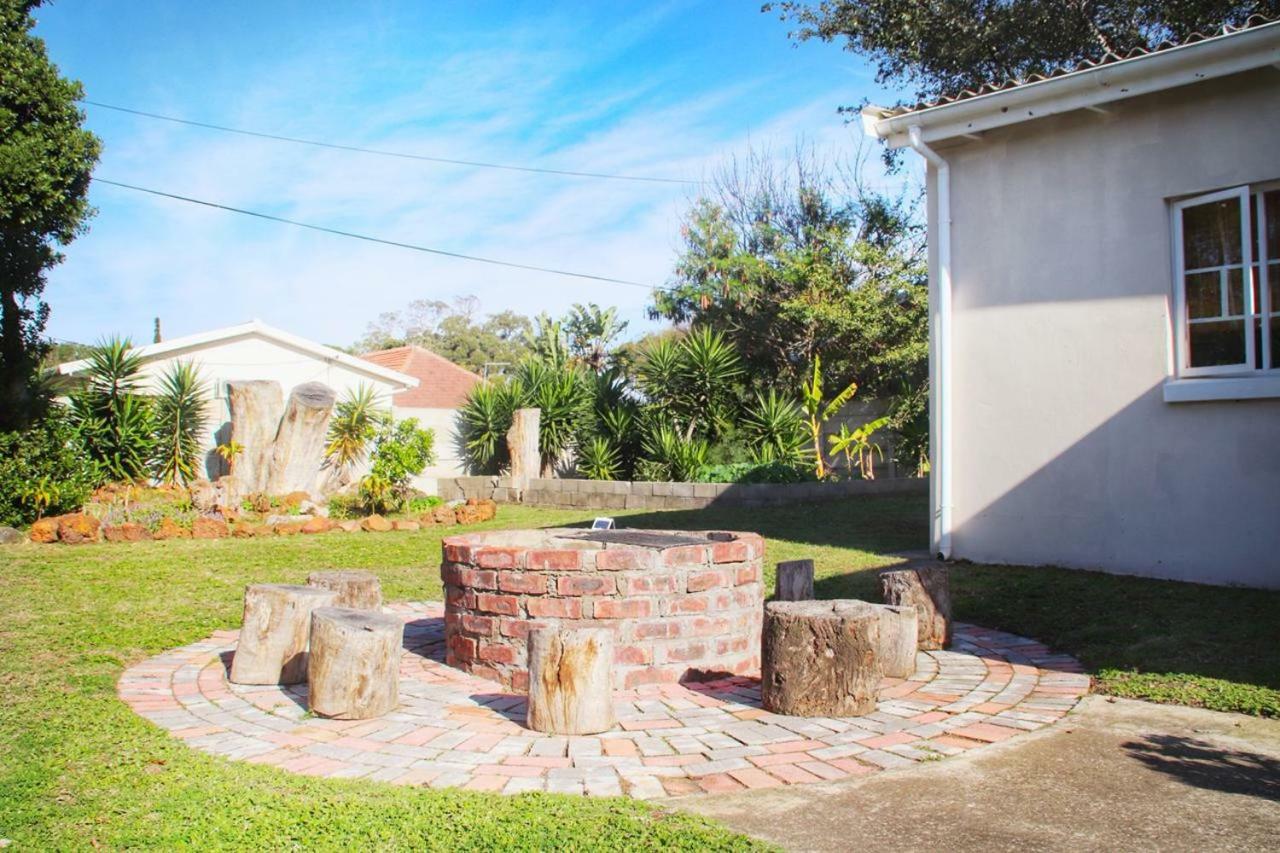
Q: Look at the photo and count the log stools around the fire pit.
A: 8